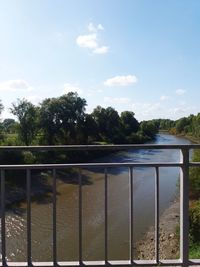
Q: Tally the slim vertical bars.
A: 7